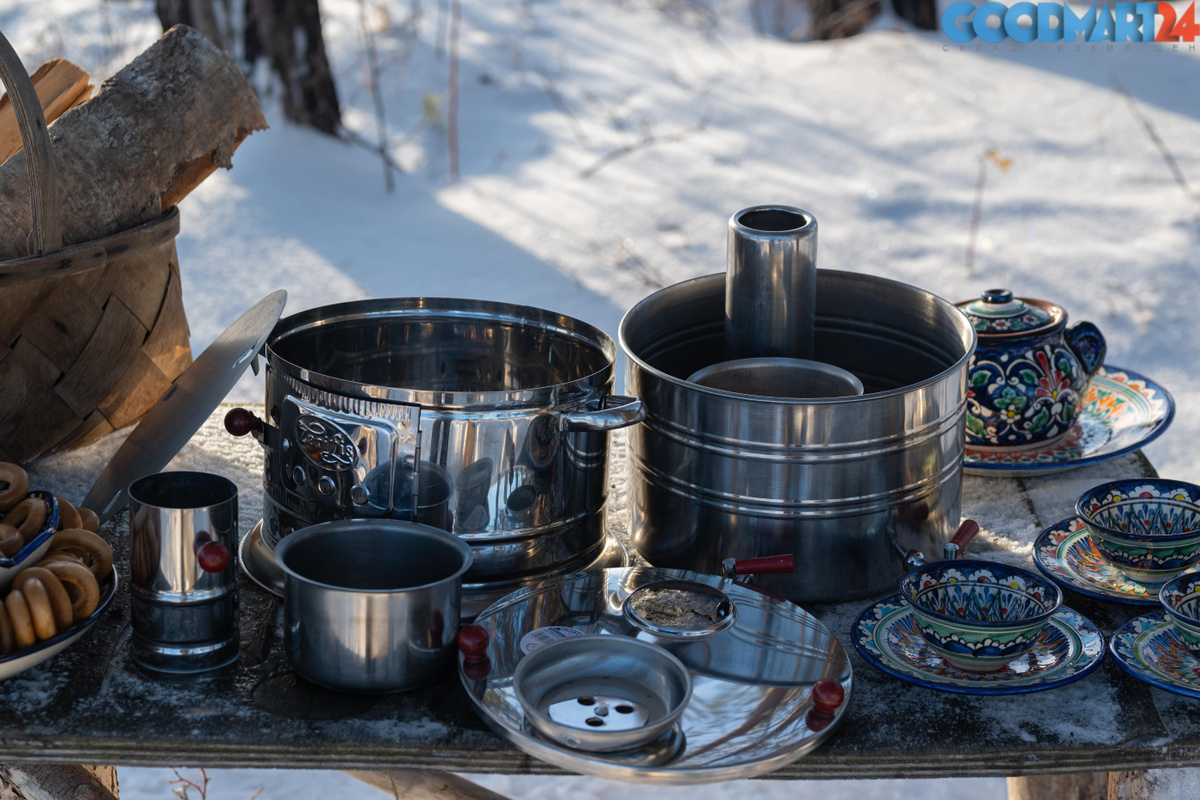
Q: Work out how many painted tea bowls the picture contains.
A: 3